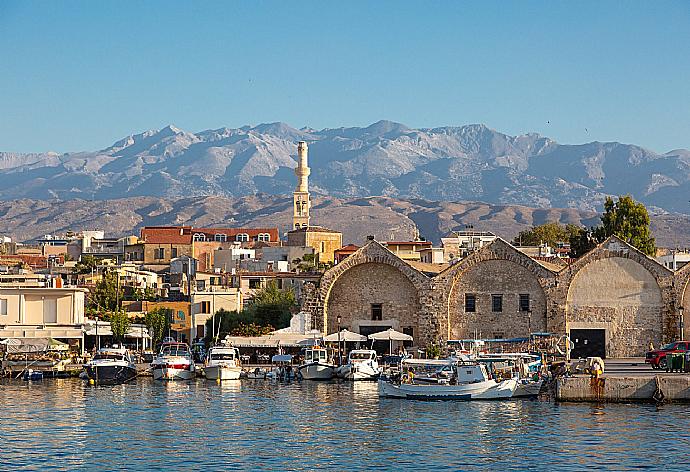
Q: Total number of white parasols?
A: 2